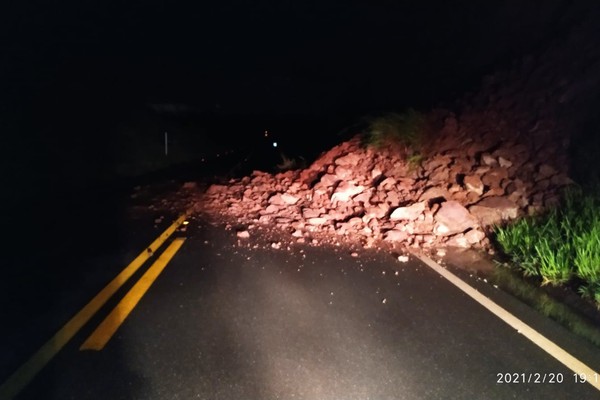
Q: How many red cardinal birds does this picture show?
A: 0